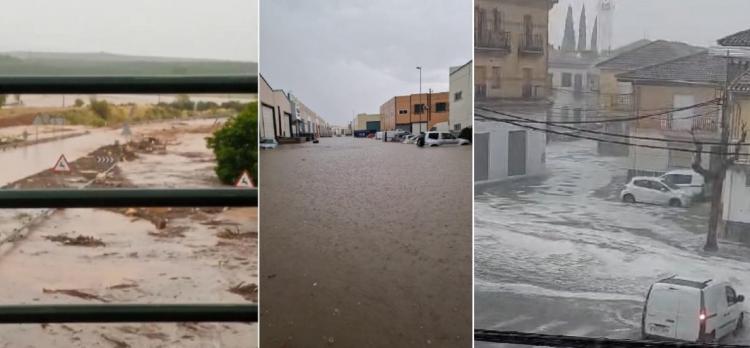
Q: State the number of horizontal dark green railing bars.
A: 3